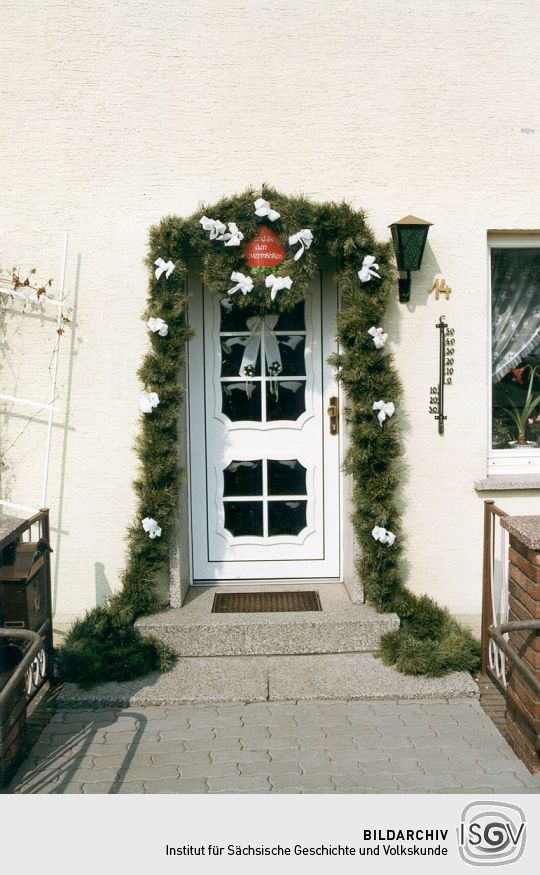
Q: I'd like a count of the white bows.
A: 15